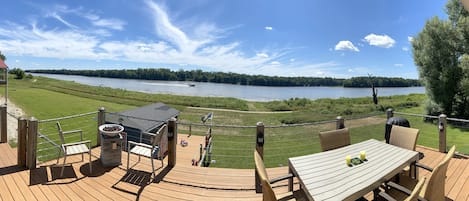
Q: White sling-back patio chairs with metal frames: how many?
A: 2